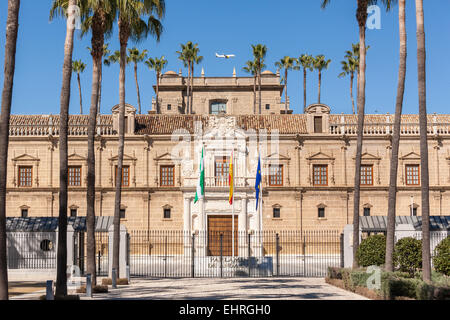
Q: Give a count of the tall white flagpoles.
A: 3